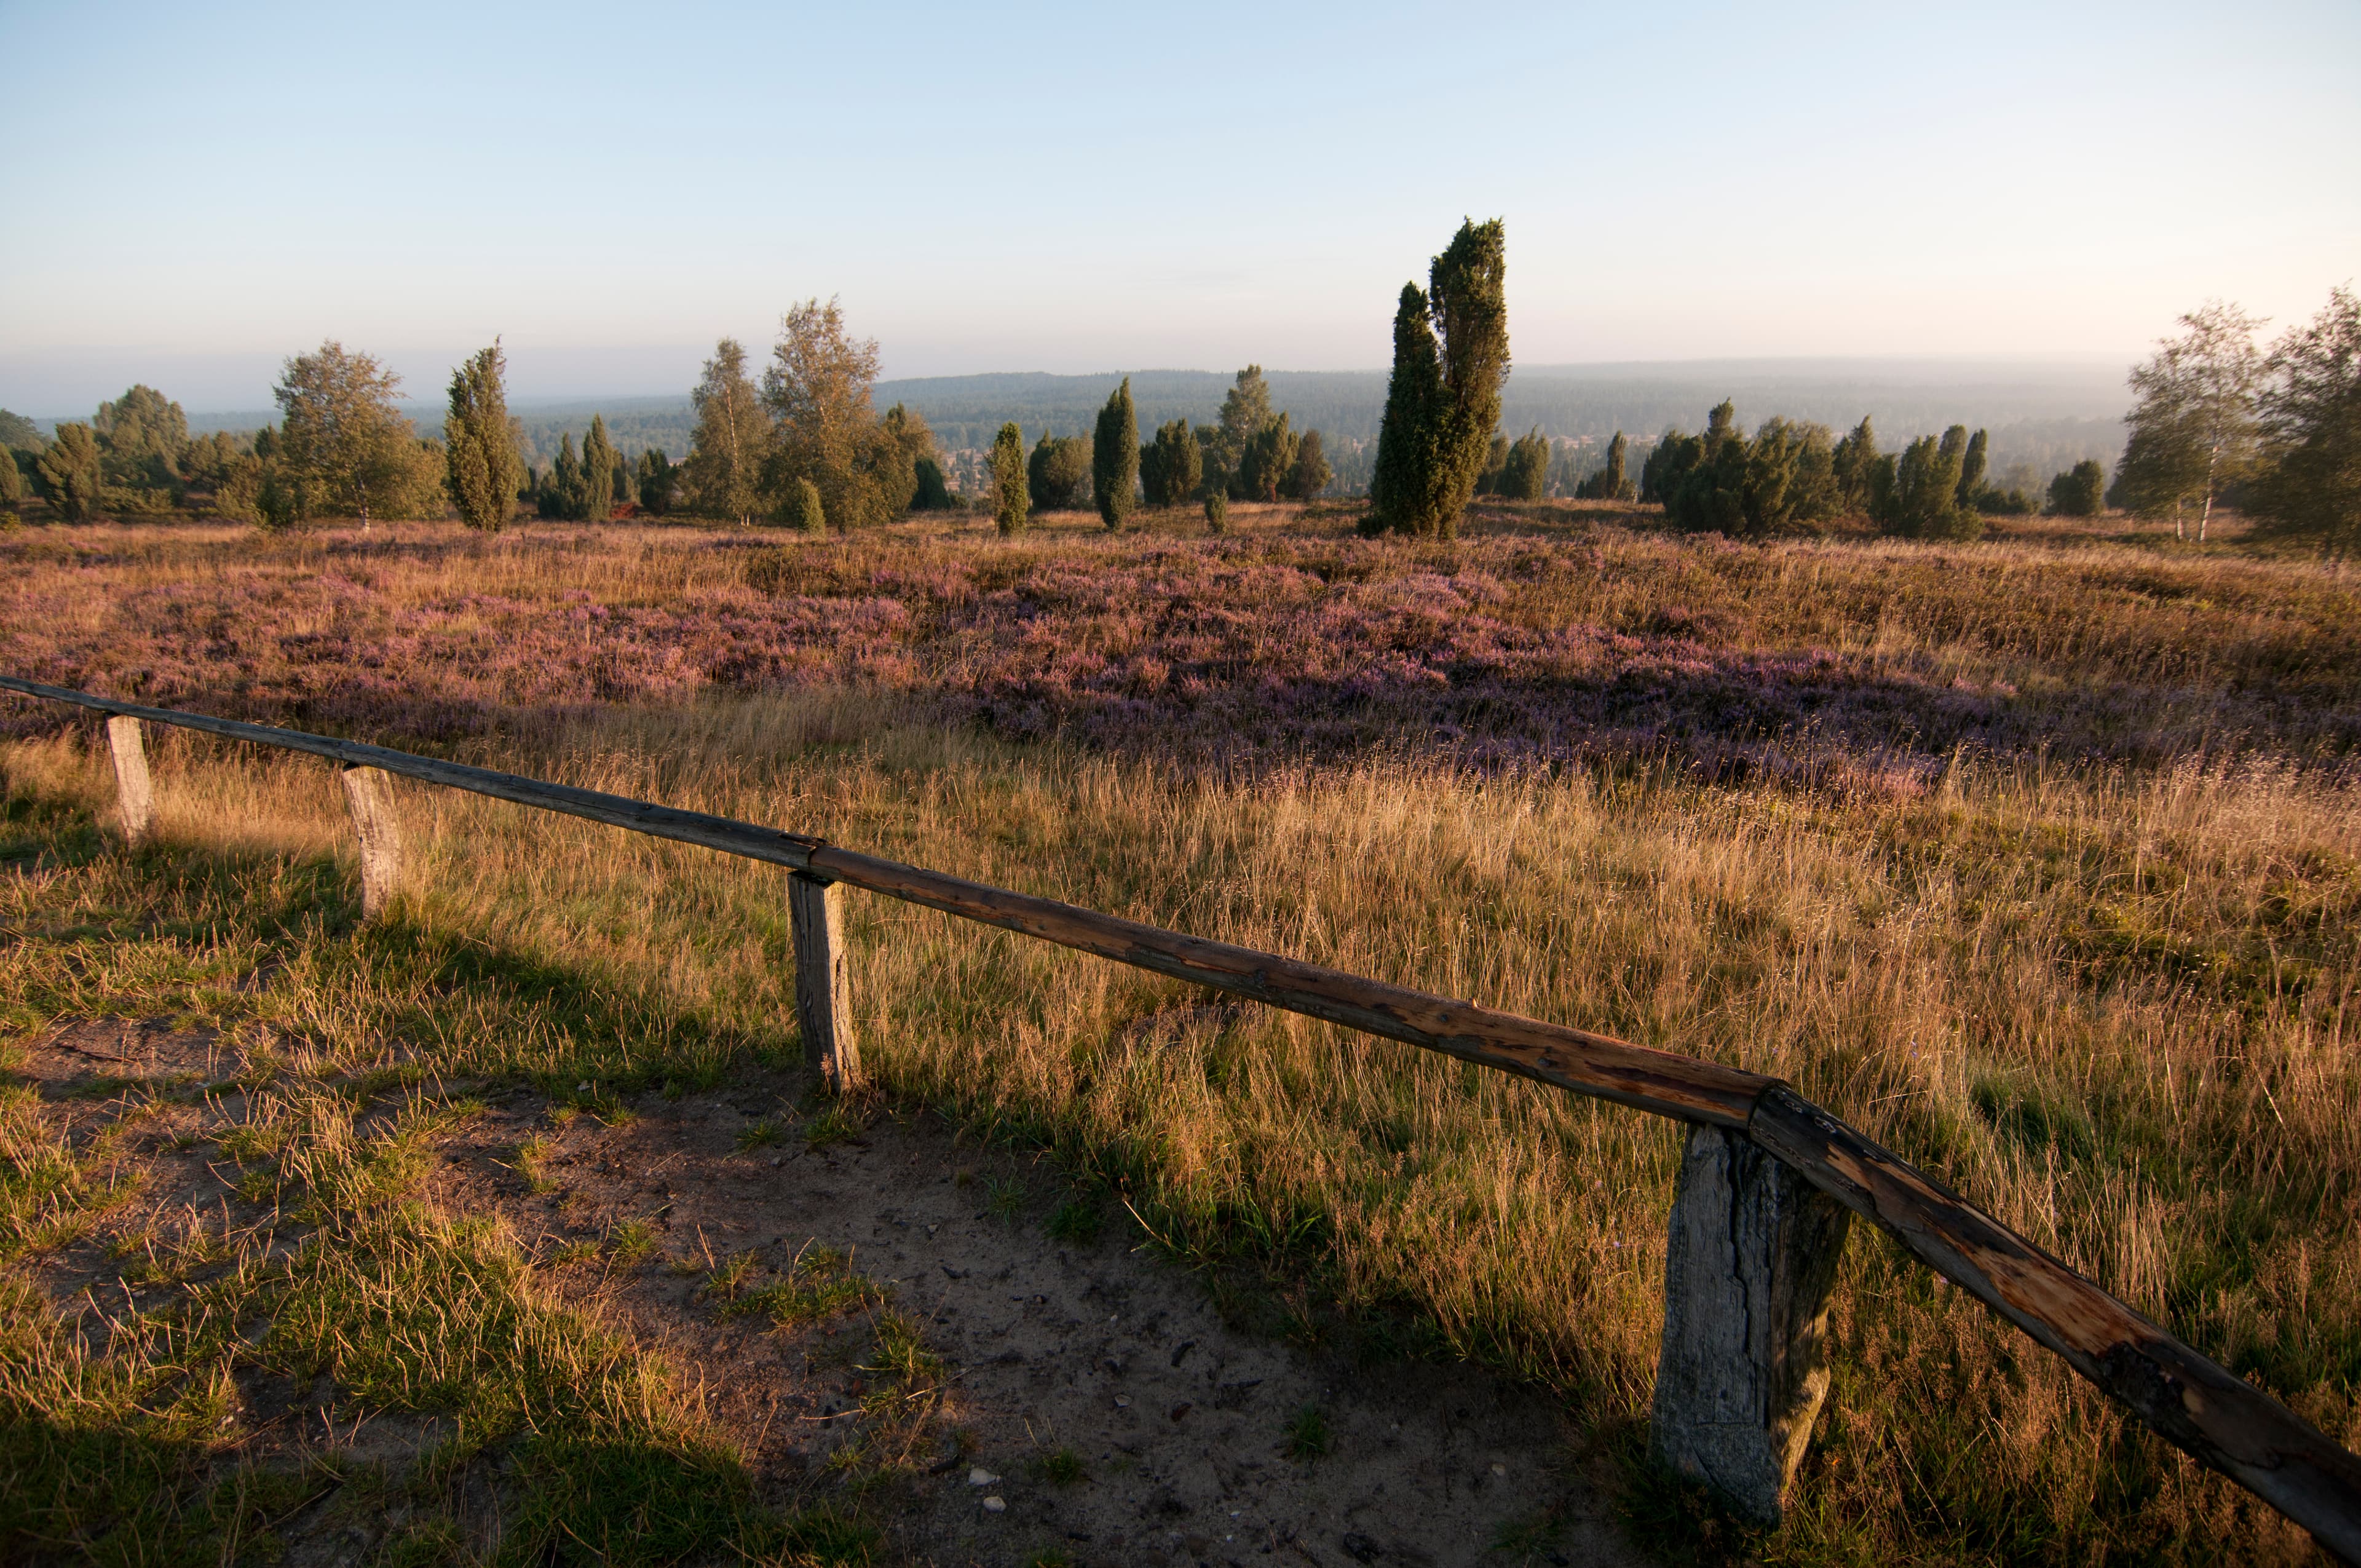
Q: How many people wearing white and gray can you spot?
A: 0